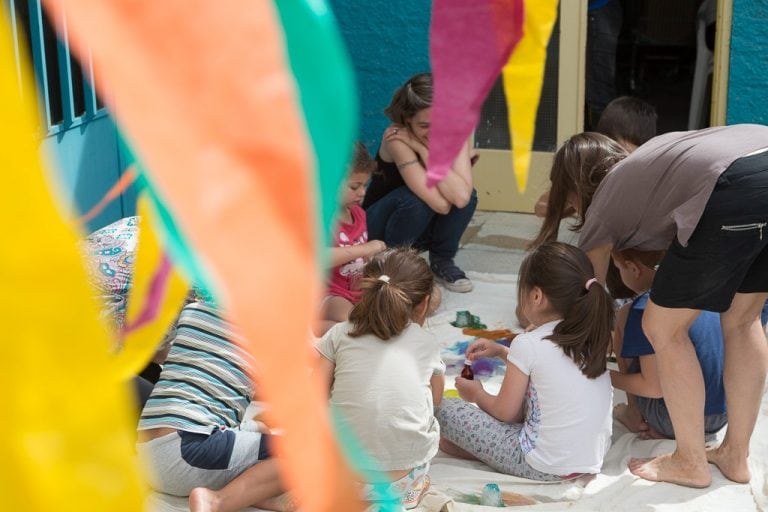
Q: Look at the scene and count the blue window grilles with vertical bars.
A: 1